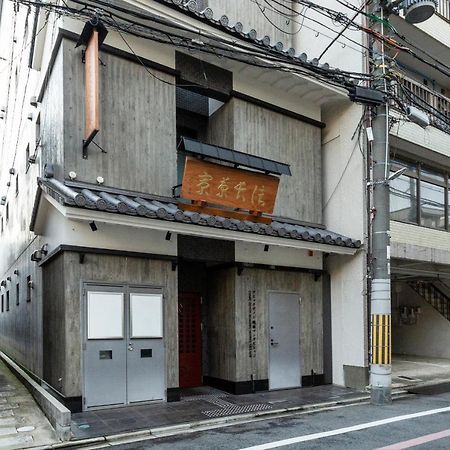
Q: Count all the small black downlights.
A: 3